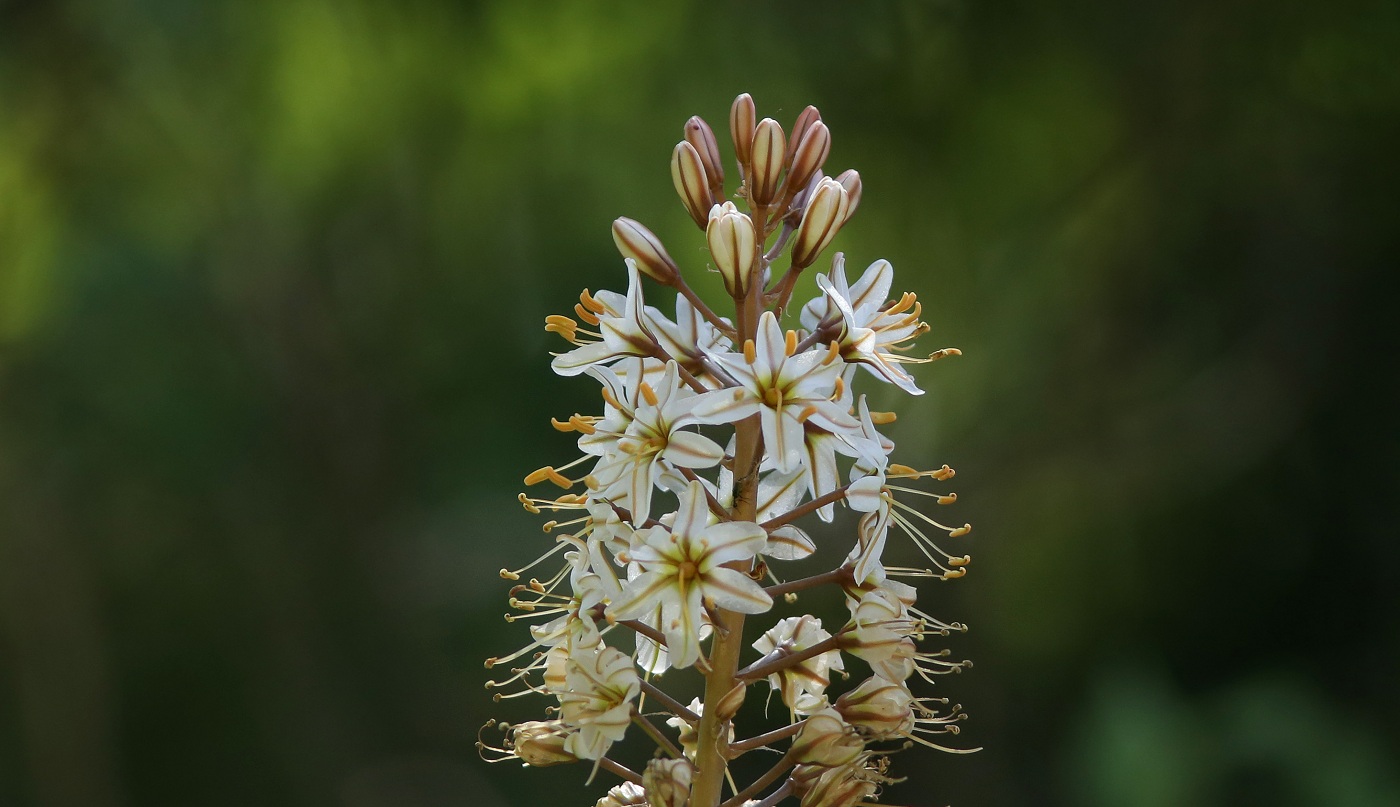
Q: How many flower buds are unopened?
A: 11